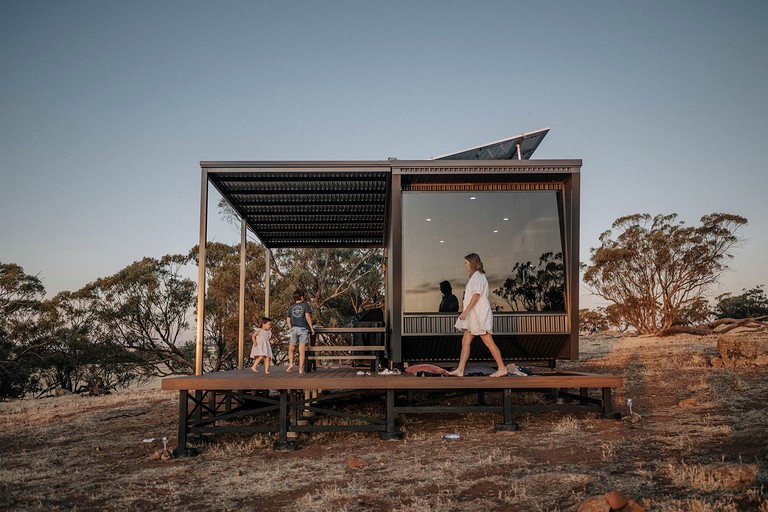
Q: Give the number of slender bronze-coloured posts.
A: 3